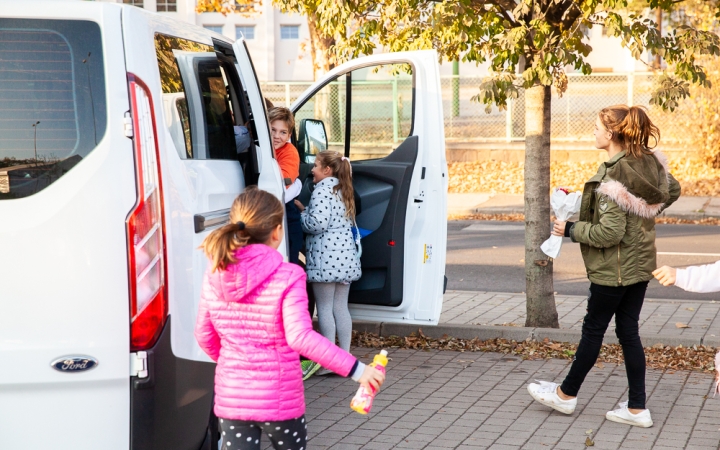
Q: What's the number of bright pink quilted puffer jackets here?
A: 1